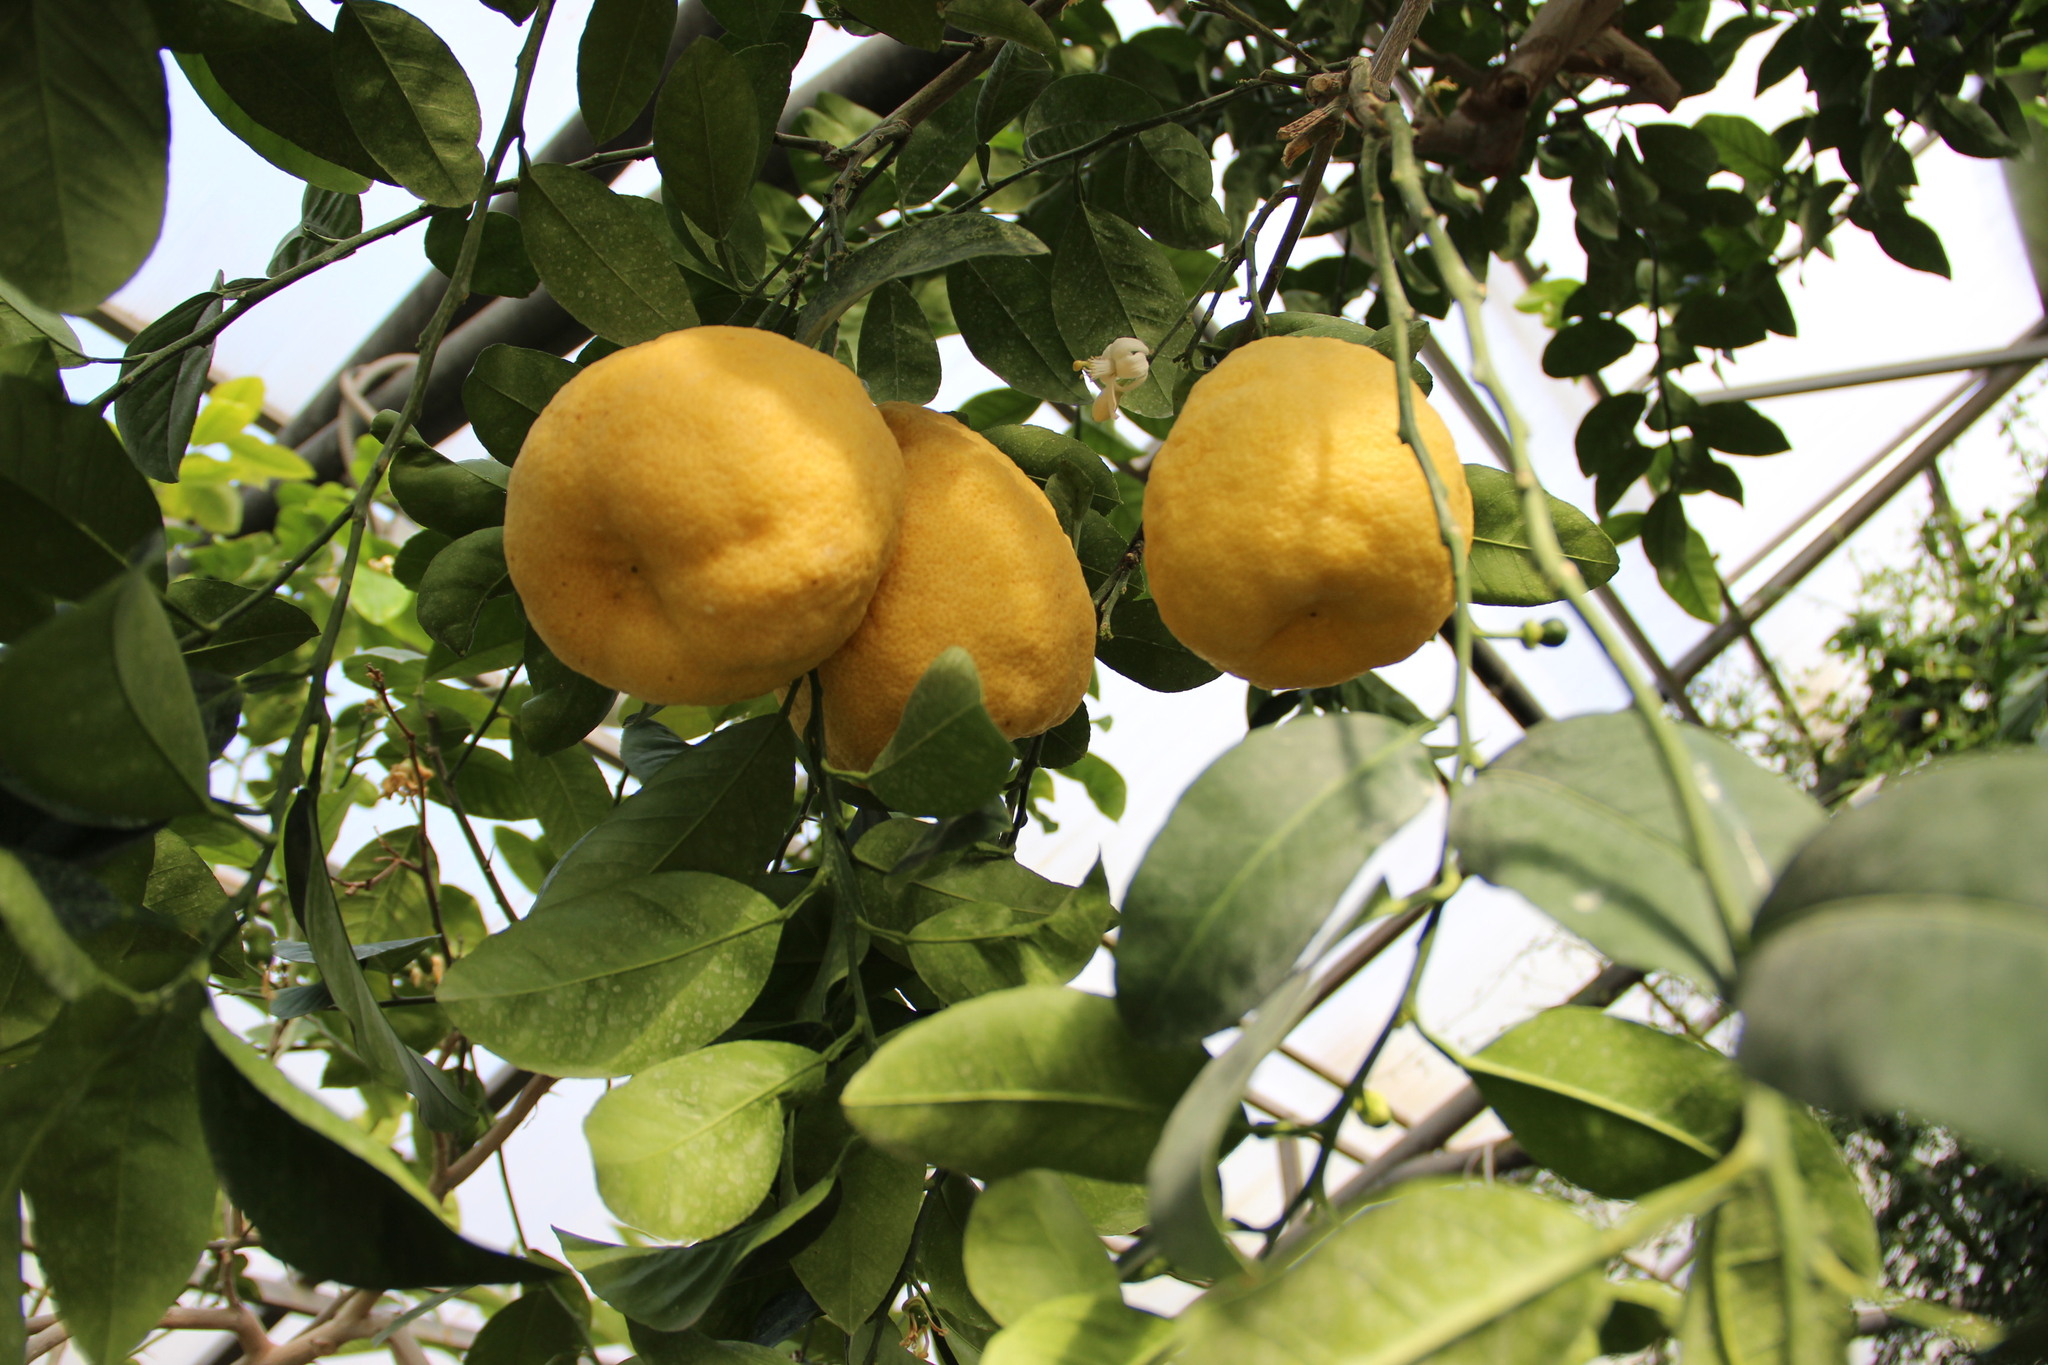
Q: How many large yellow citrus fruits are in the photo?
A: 3